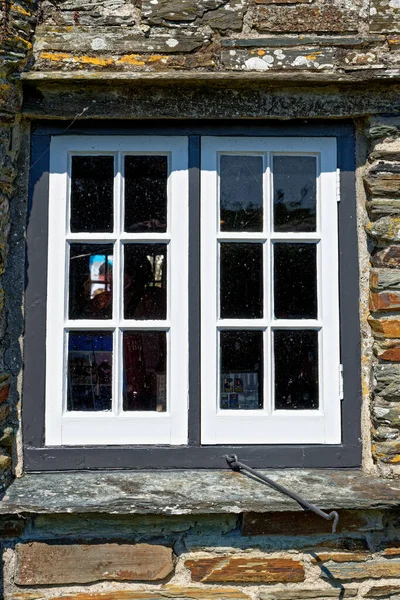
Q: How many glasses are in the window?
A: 12